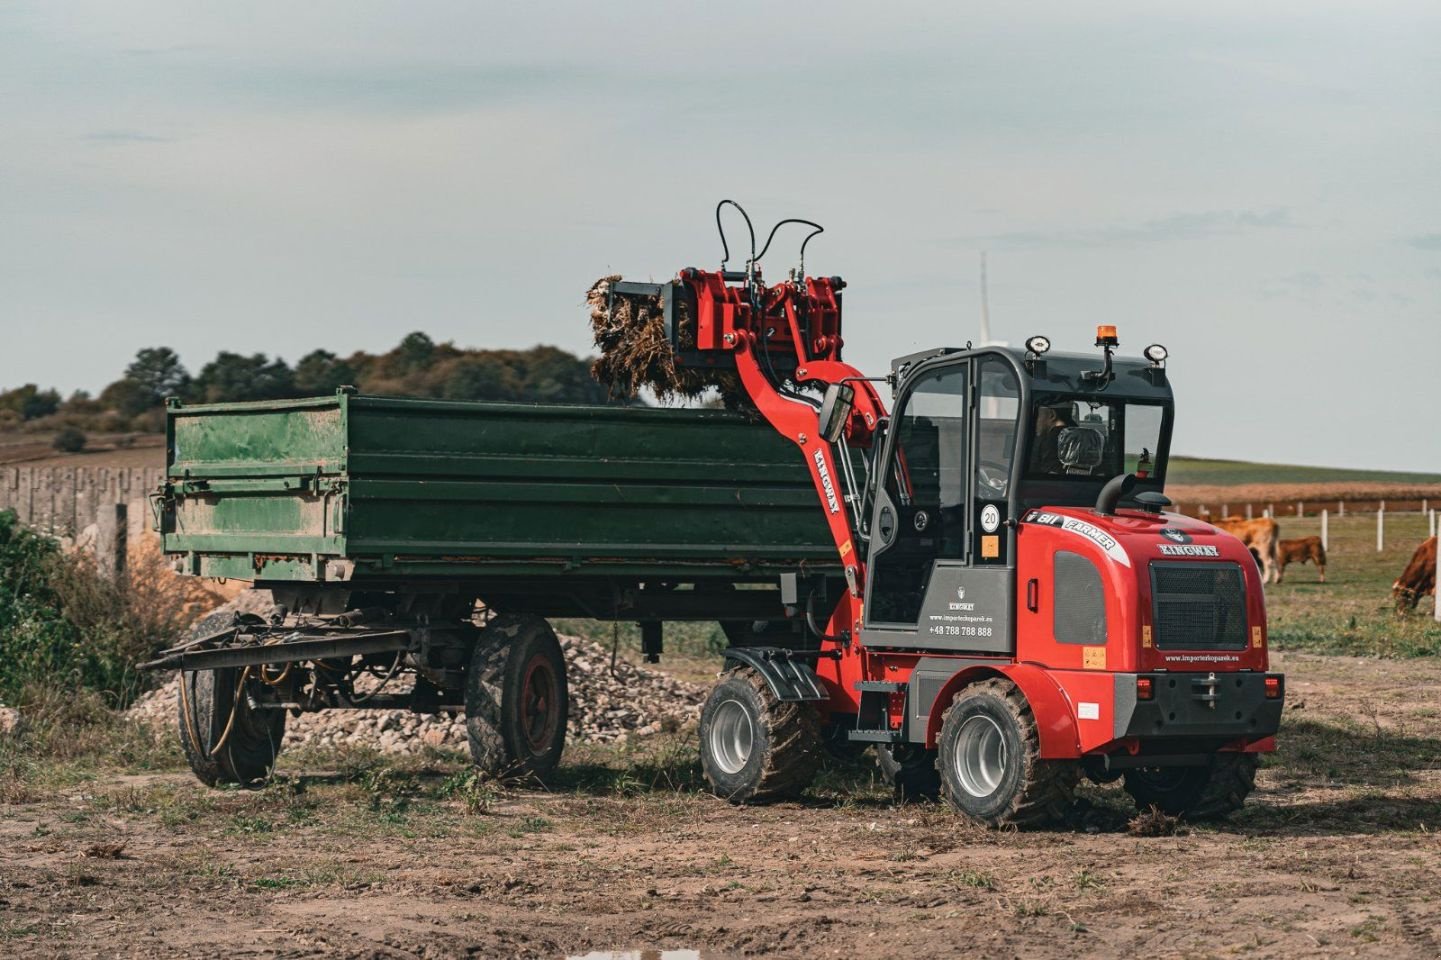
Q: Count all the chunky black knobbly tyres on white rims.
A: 2